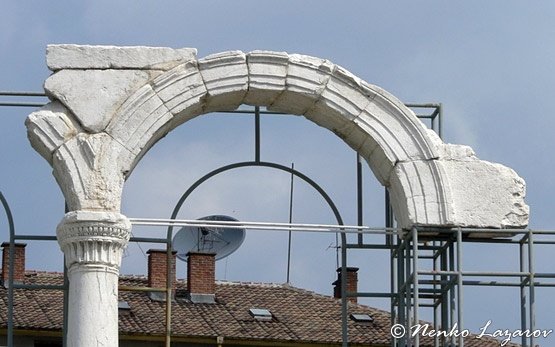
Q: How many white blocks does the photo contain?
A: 12